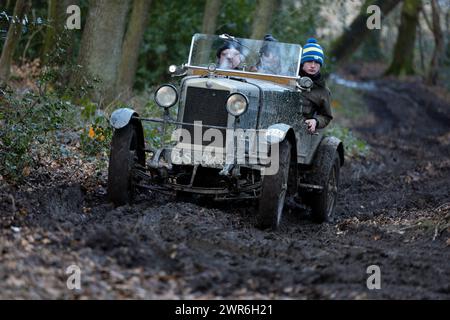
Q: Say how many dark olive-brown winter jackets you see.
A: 1